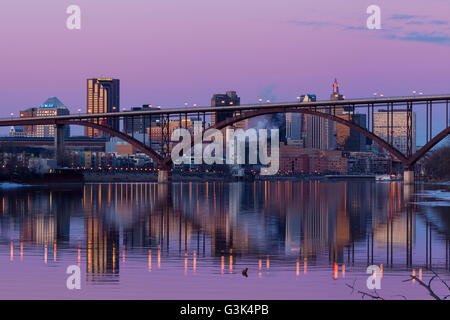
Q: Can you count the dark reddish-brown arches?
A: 3